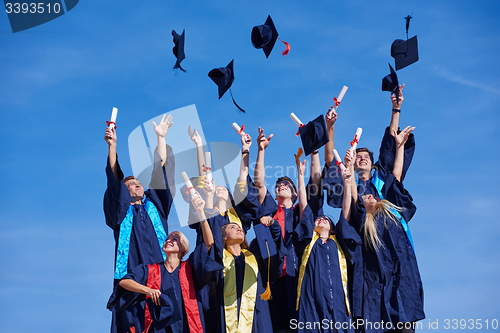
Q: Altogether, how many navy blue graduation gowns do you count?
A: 8